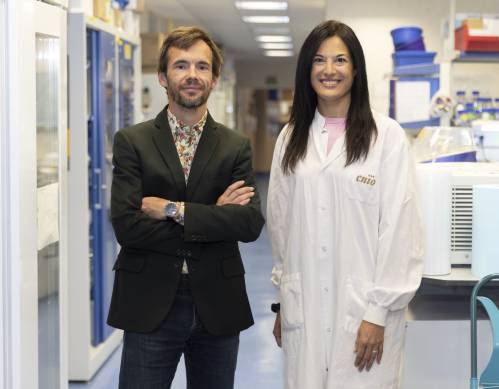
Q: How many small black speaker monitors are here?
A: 0